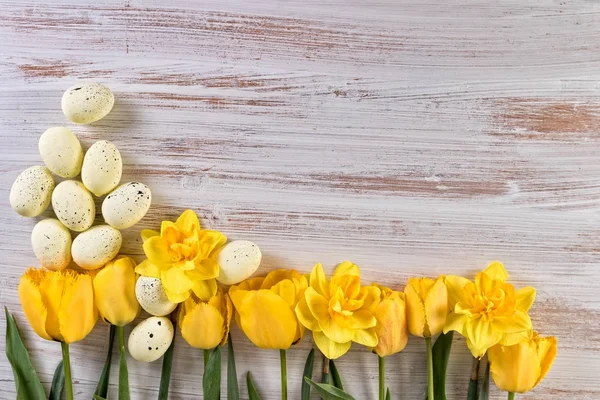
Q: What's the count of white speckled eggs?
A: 11